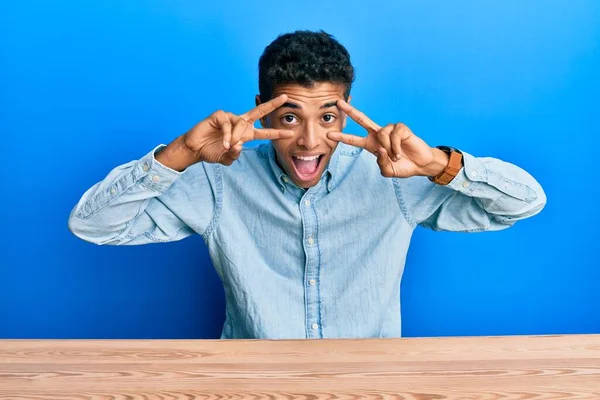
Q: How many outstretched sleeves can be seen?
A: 2